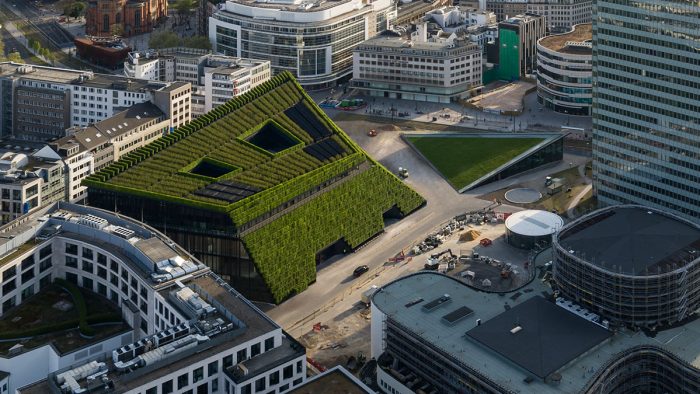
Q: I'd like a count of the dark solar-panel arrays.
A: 3